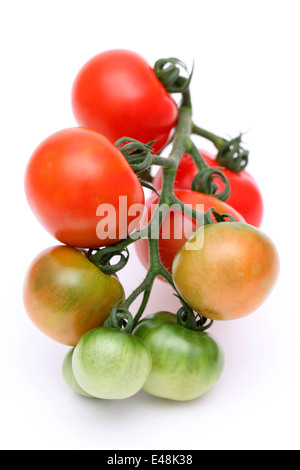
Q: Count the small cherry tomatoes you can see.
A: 9